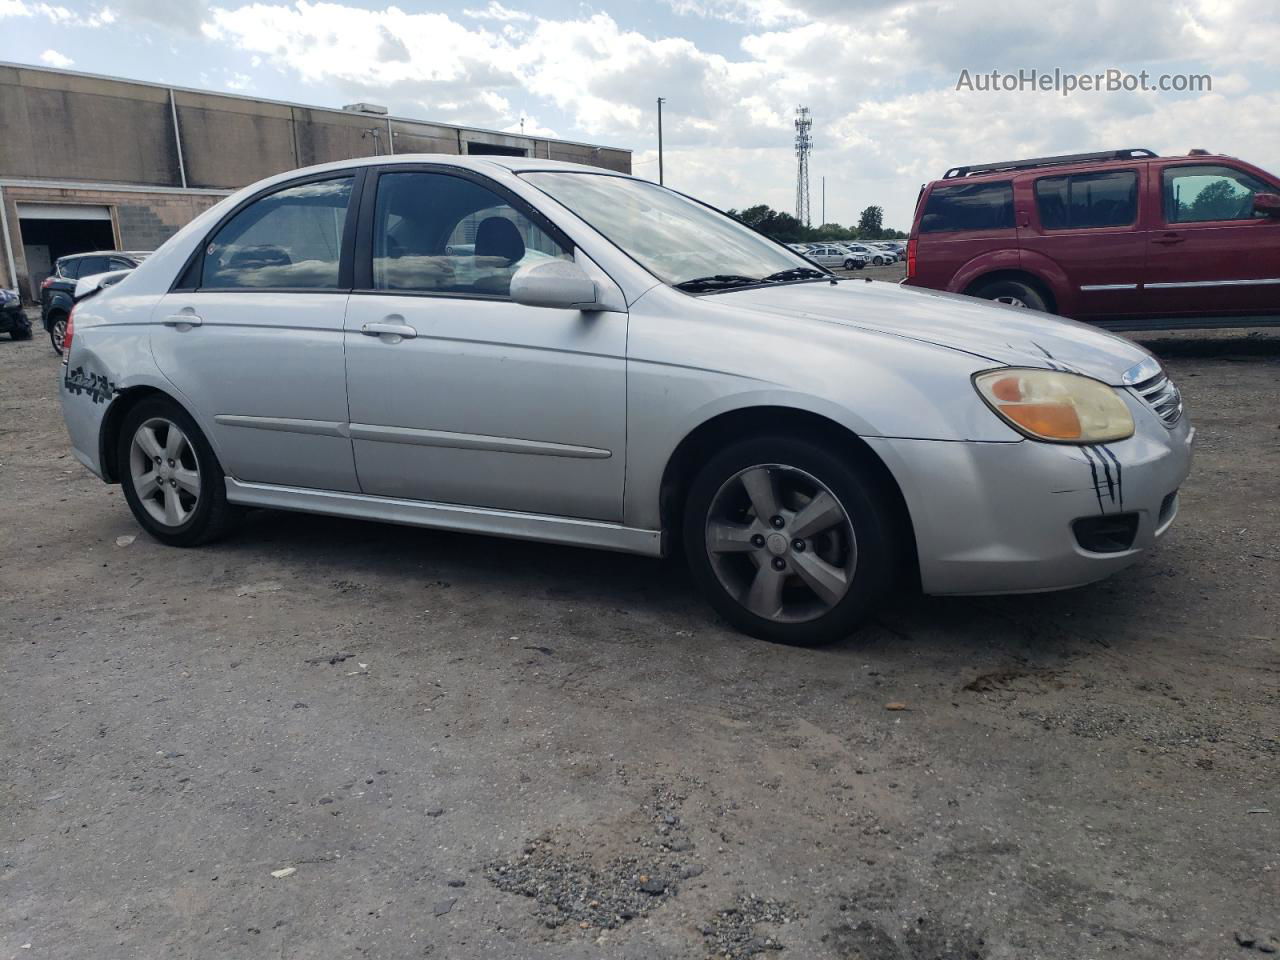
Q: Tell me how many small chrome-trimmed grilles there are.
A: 1